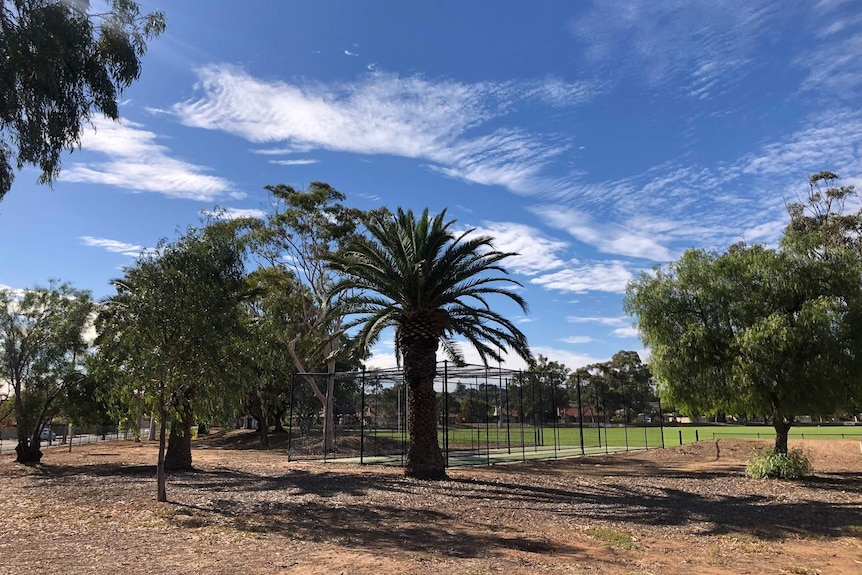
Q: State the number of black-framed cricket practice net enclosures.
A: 1